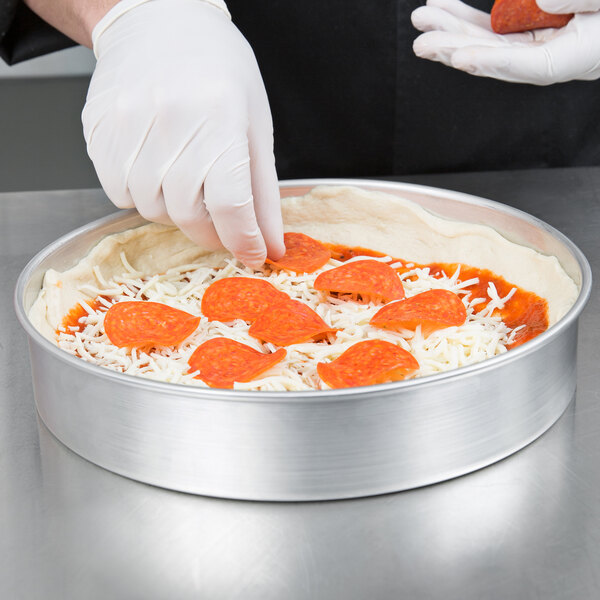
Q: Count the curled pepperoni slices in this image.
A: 8